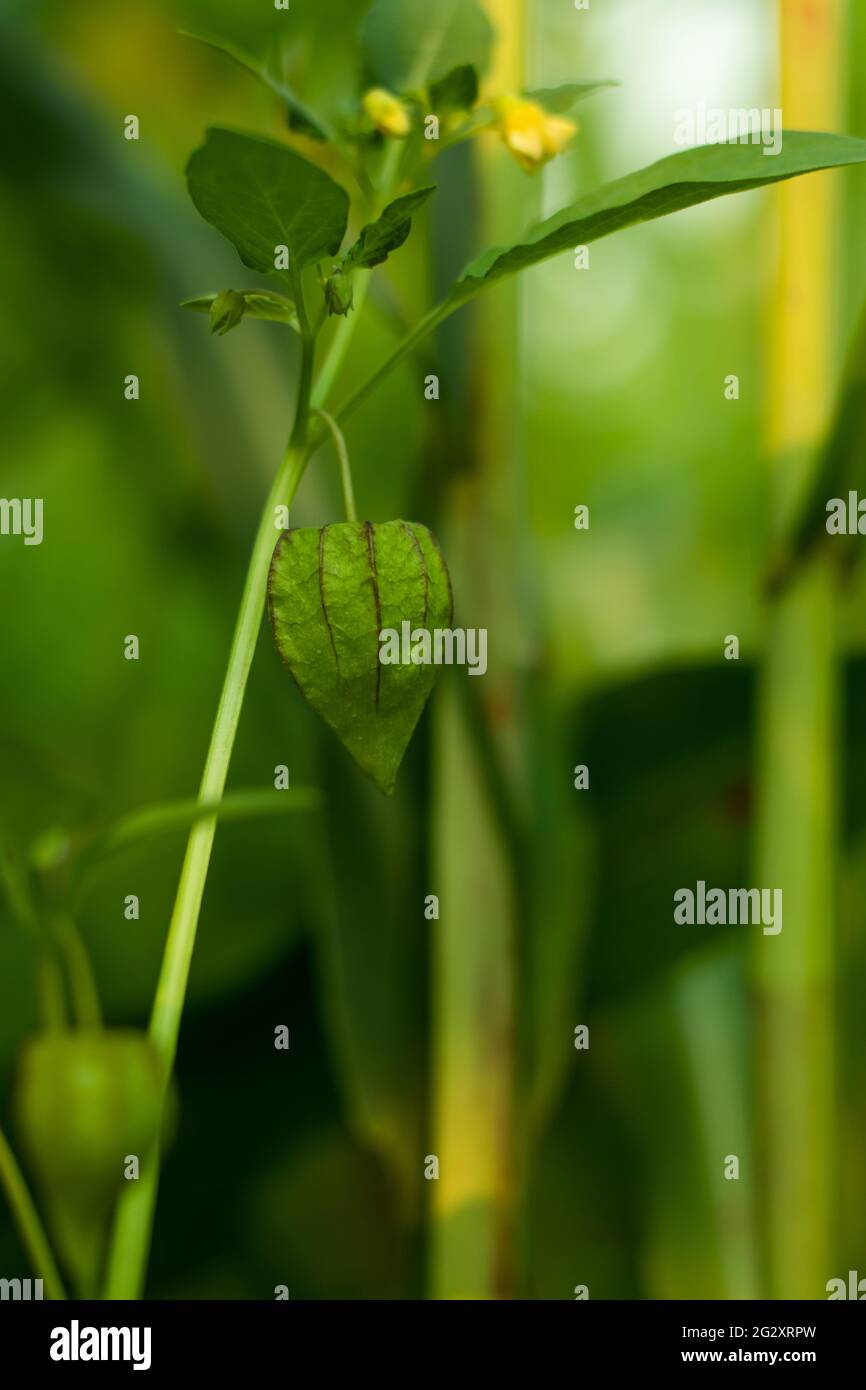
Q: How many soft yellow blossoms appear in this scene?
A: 2